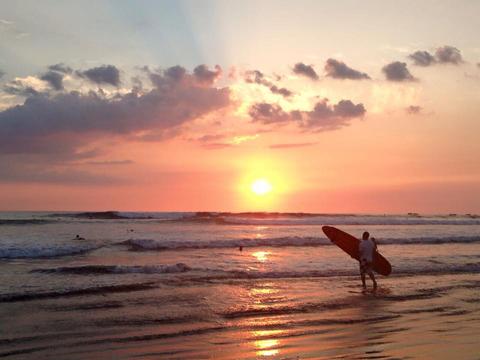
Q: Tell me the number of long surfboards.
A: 1